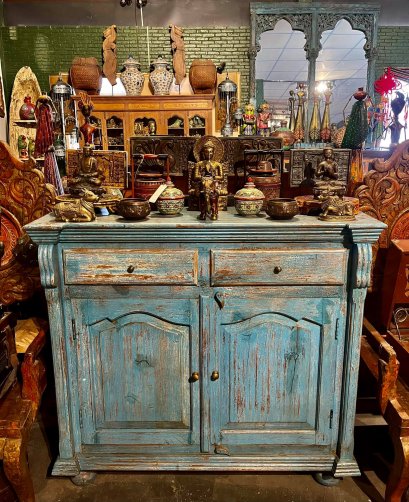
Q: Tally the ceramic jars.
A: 4